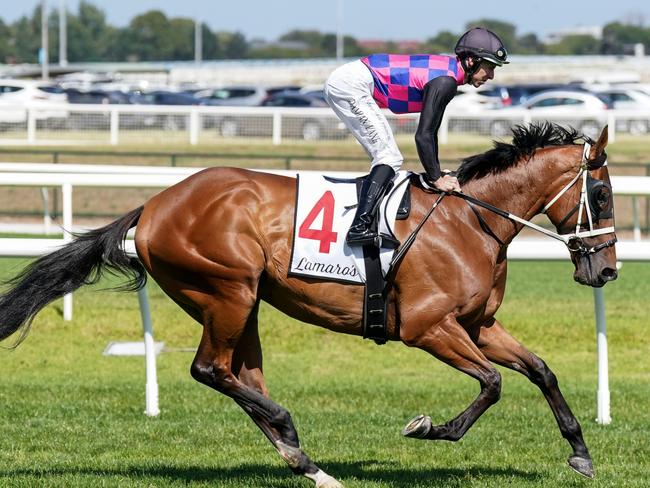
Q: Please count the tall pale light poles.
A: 4